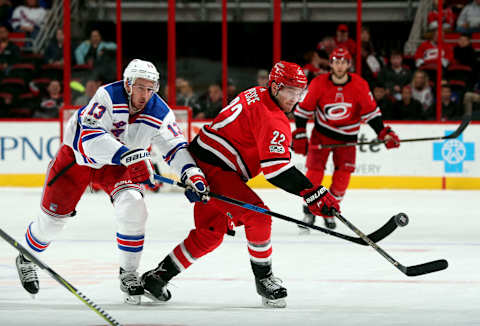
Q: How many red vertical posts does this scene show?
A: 7